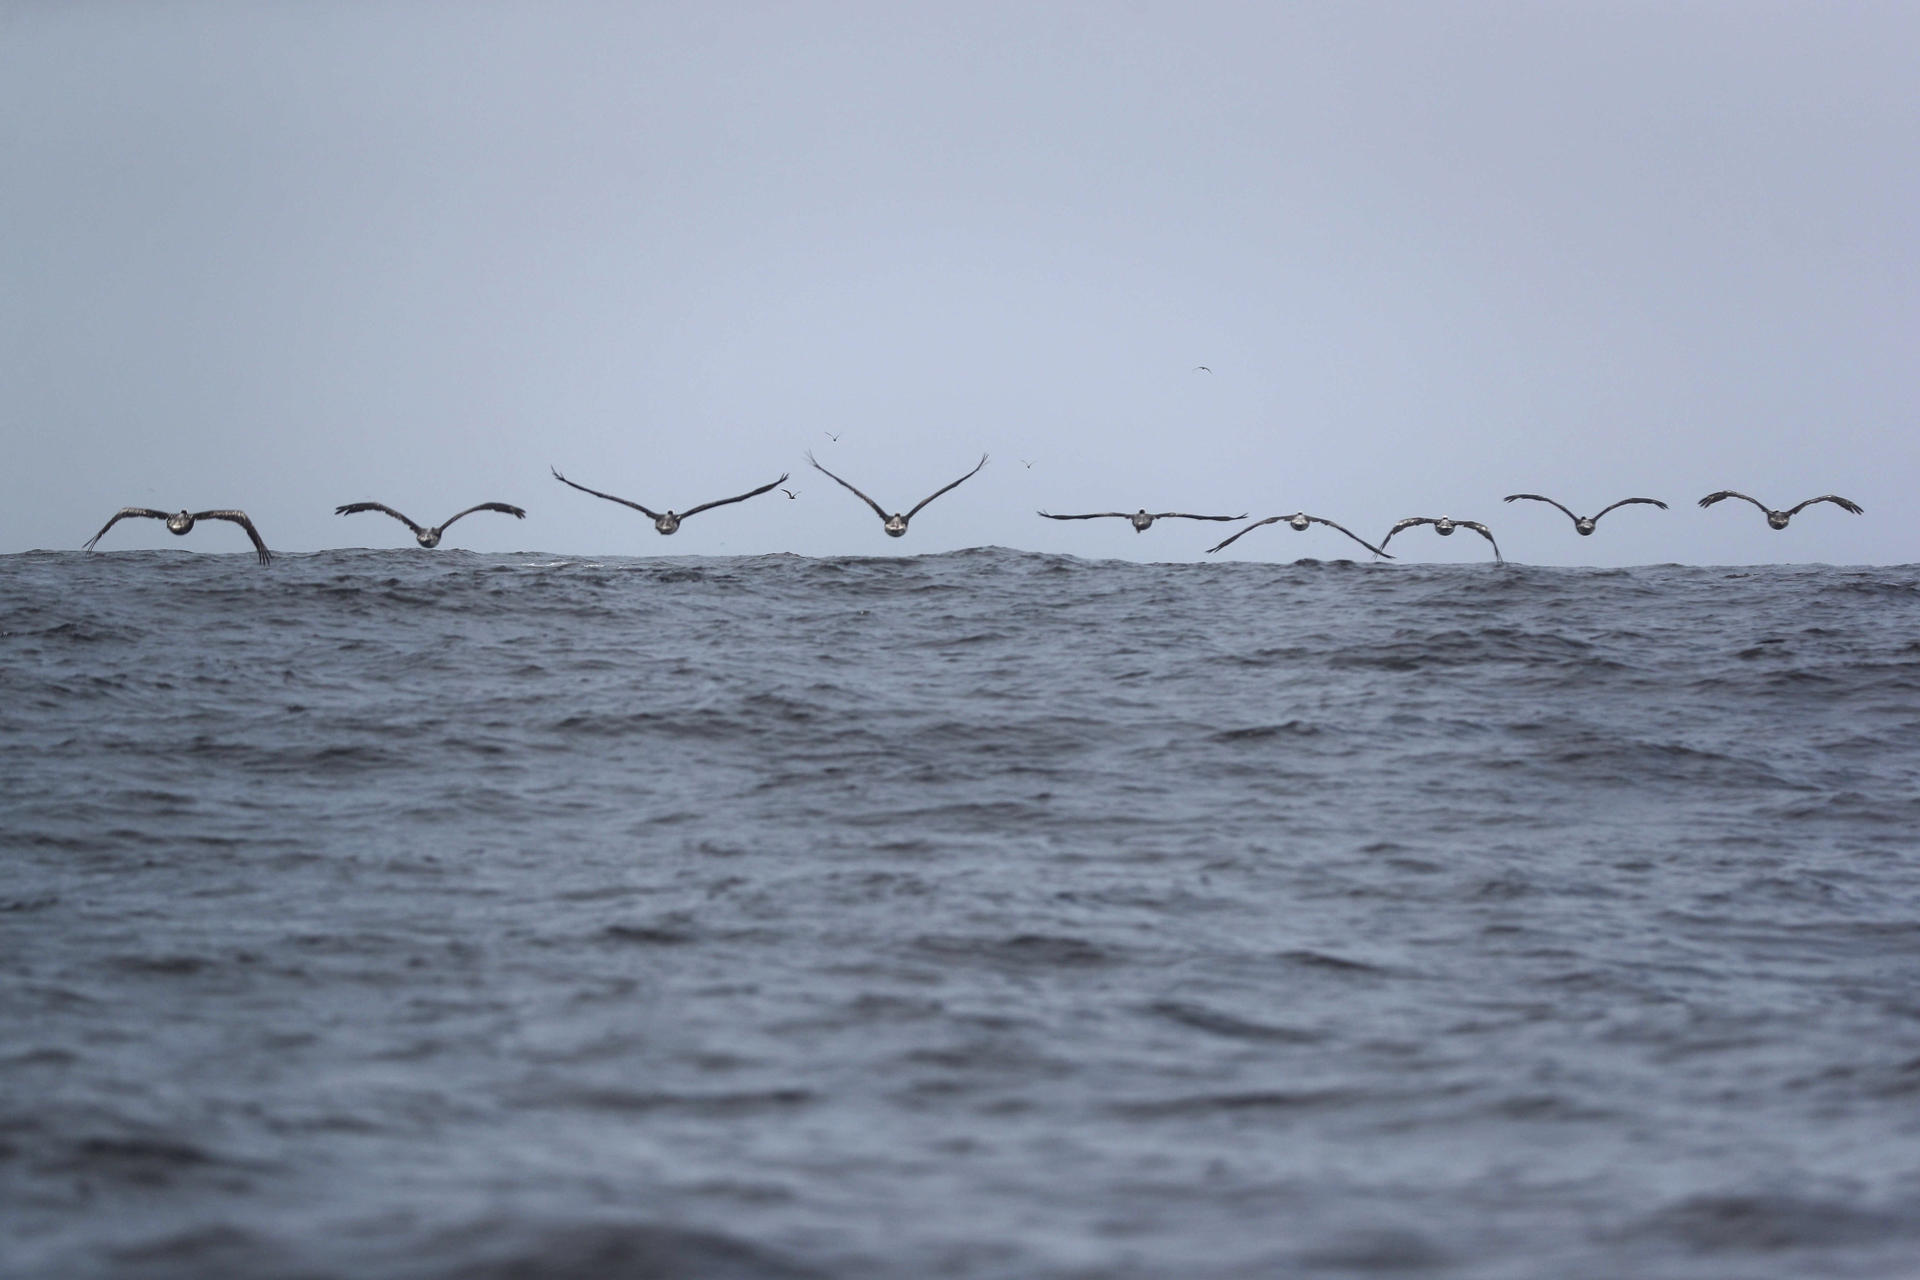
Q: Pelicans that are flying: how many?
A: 9